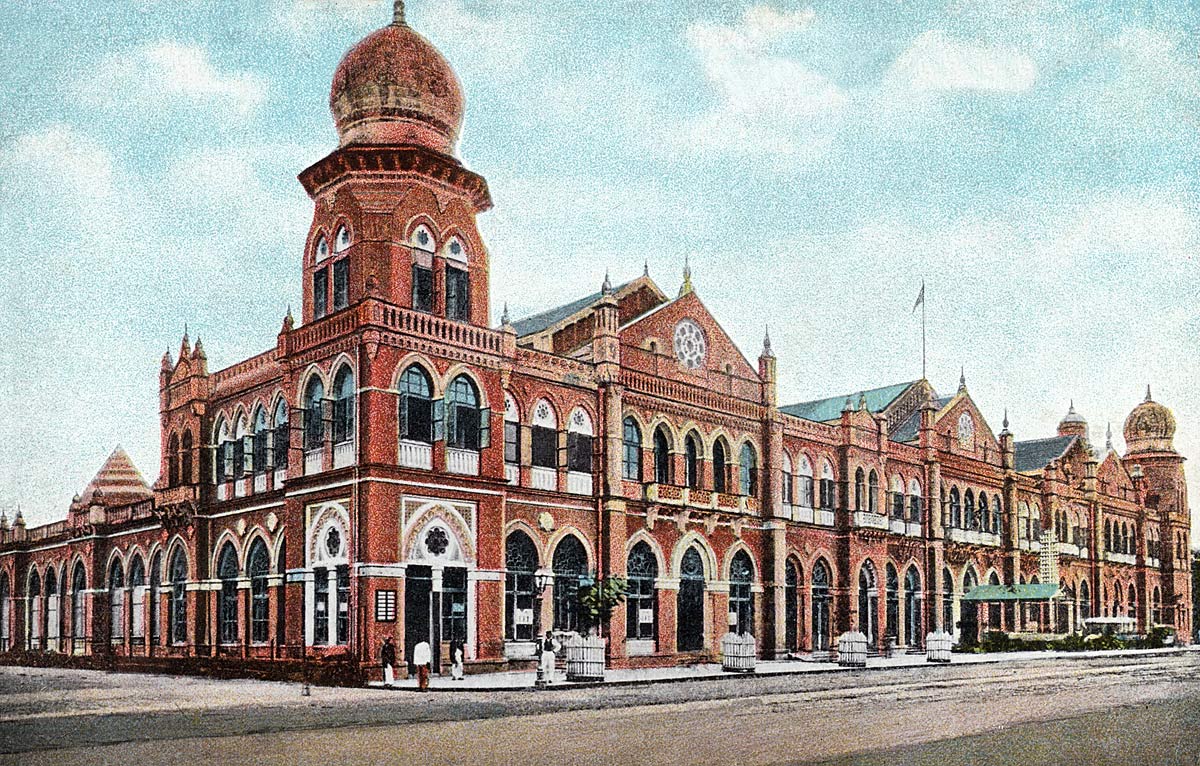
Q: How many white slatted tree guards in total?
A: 4